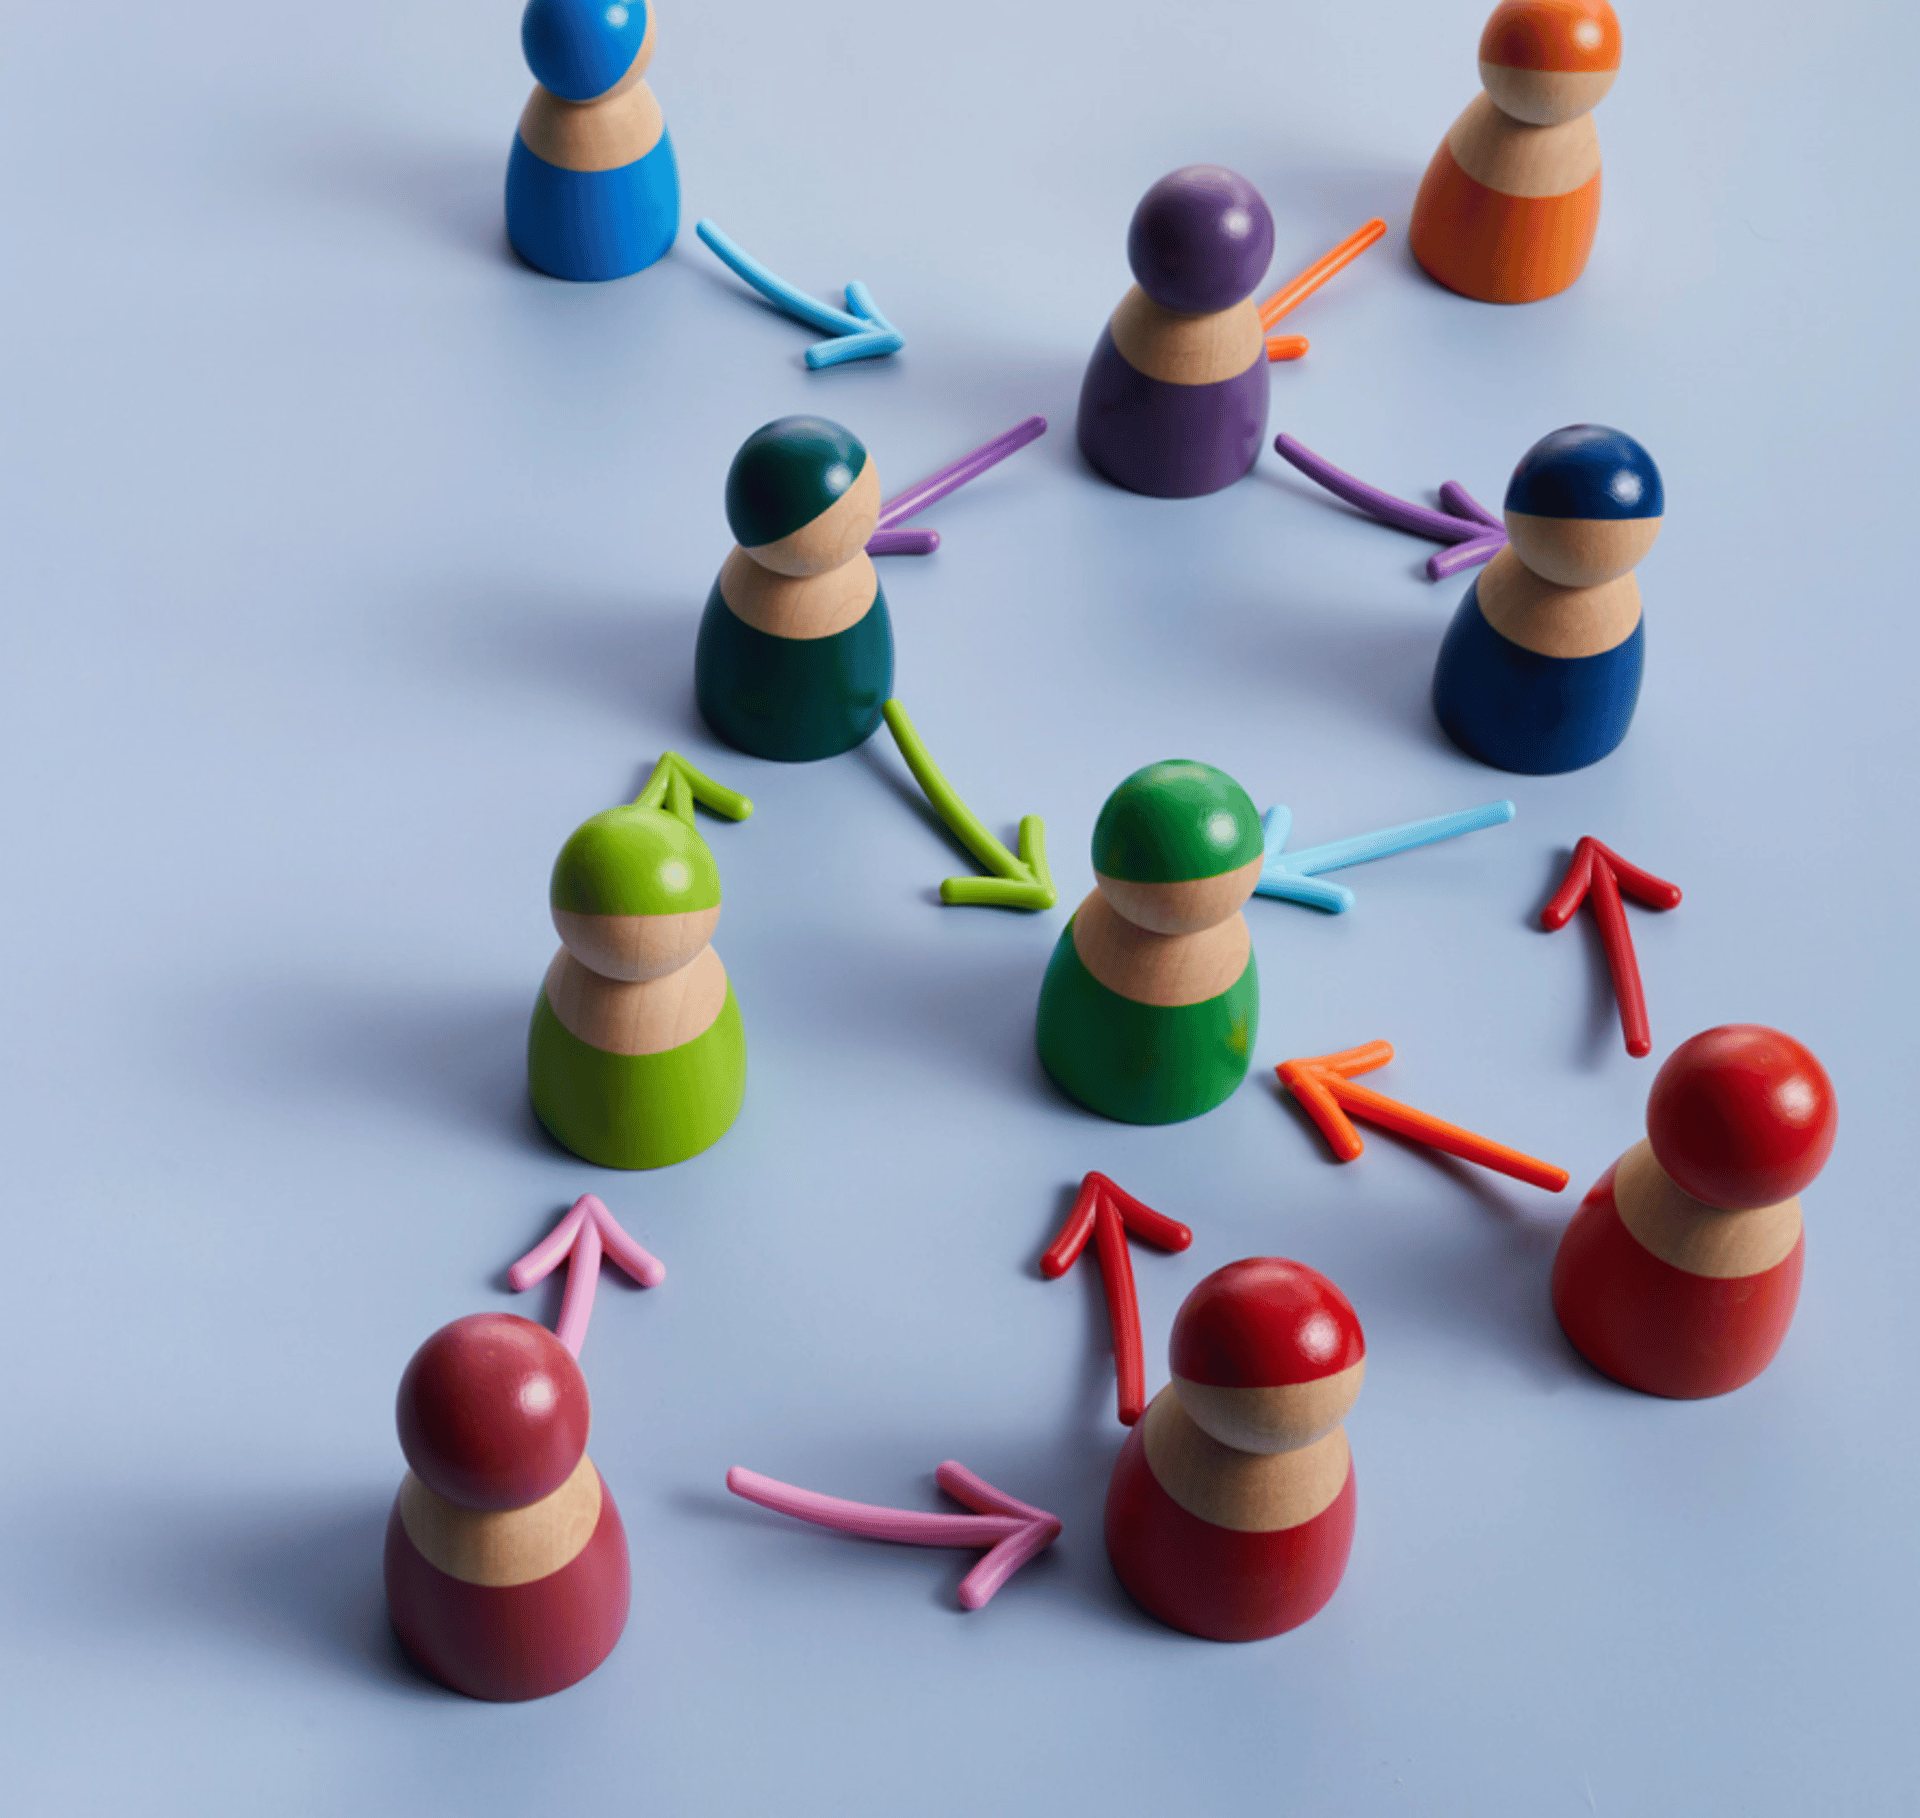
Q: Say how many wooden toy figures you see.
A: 10